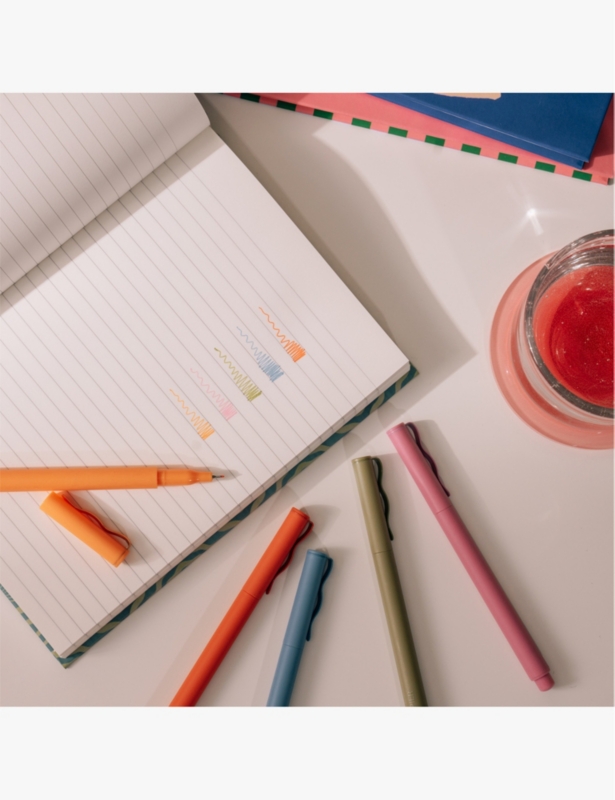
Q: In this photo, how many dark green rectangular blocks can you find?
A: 10